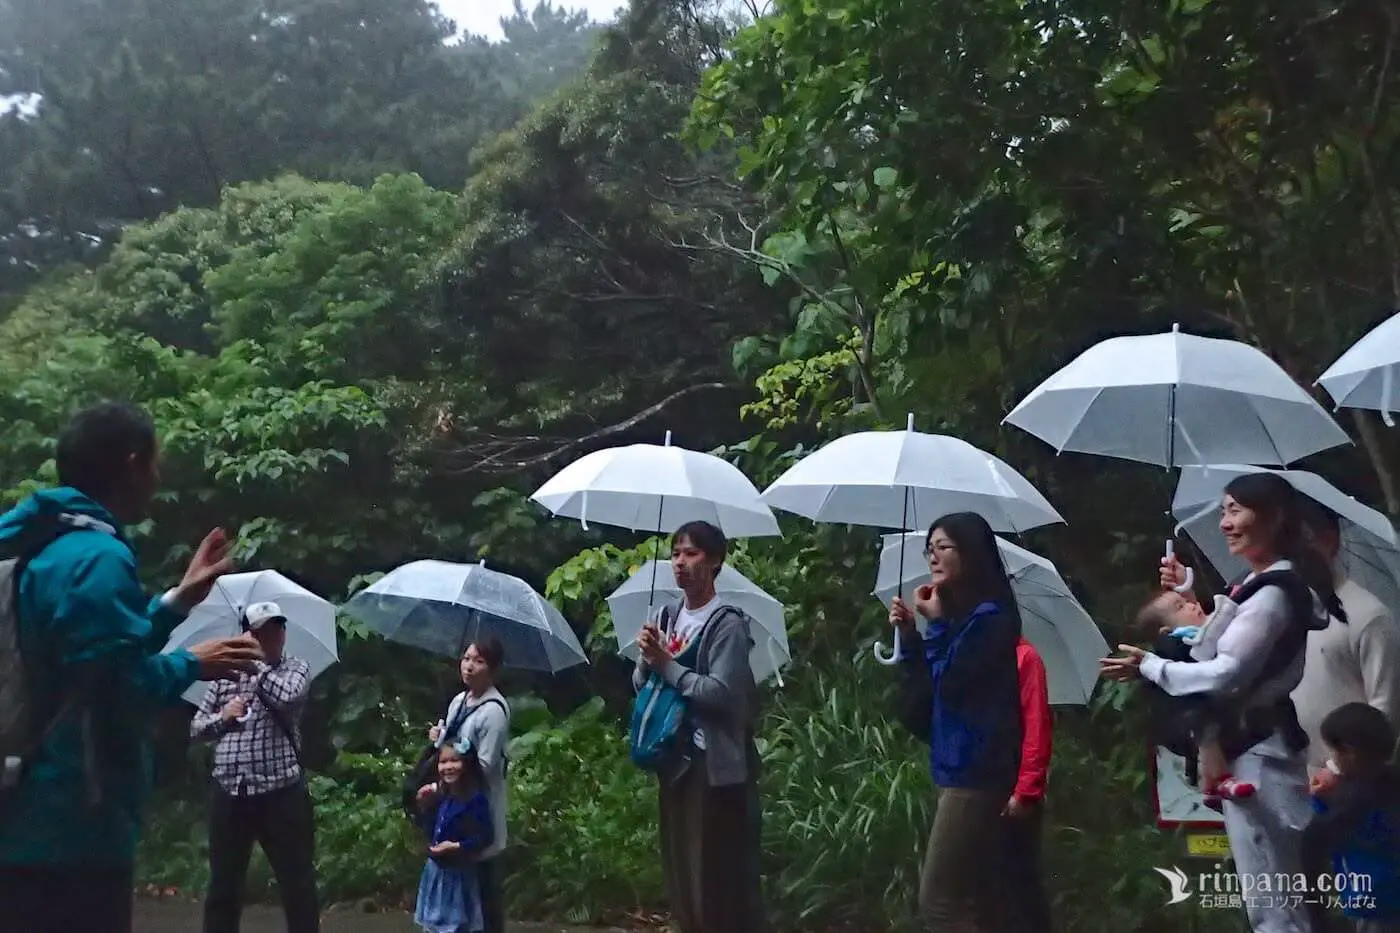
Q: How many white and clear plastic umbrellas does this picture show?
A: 9